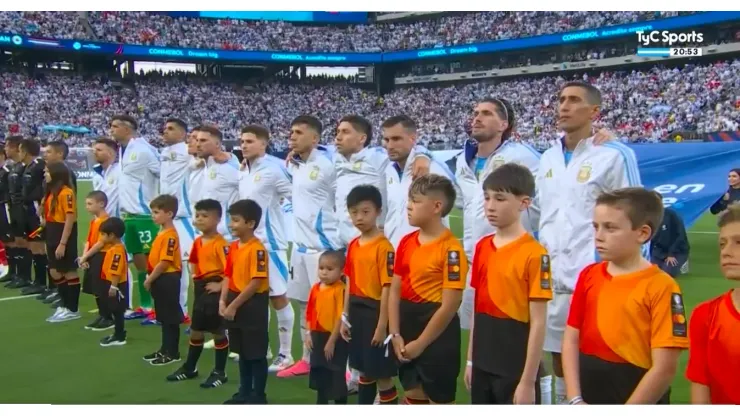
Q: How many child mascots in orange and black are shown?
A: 12